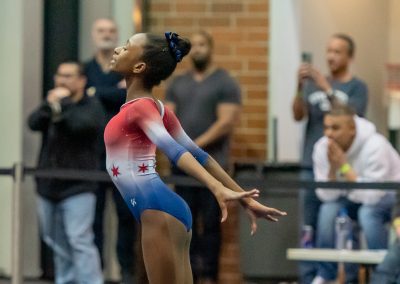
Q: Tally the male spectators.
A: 5